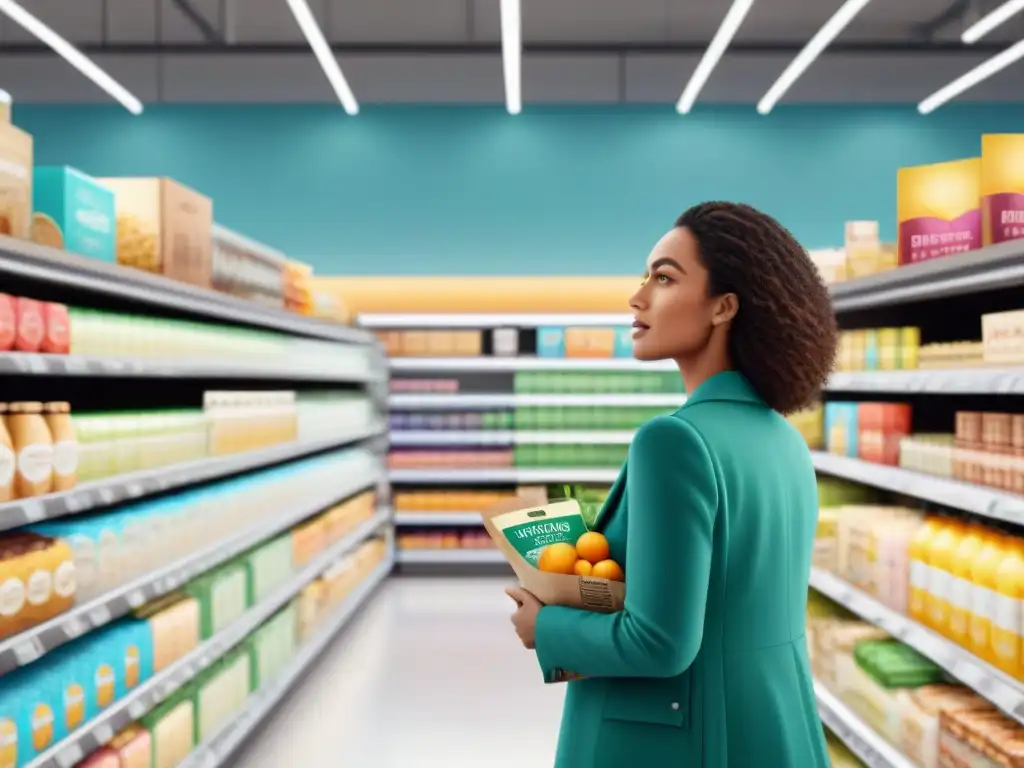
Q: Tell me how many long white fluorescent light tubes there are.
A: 7